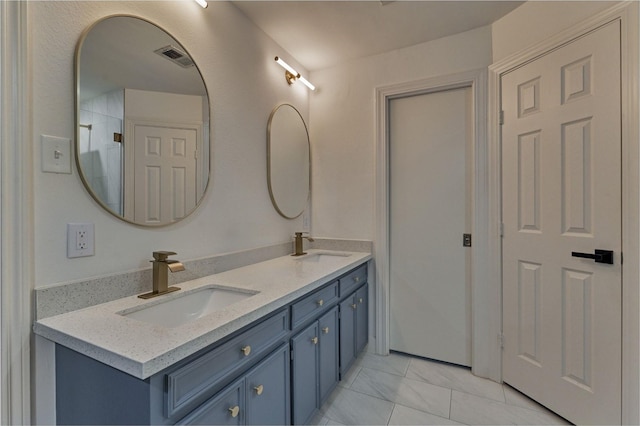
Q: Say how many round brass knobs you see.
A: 9